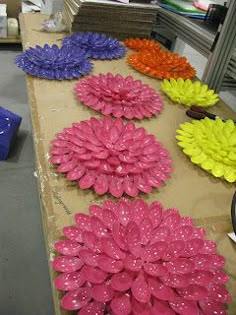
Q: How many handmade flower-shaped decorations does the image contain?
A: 9